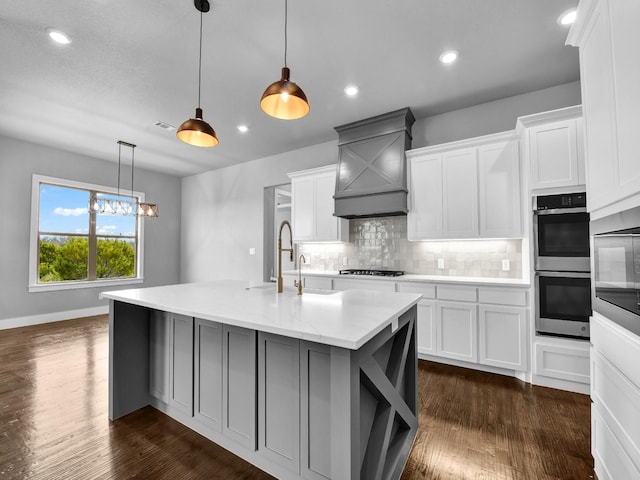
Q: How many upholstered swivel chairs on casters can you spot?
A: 0